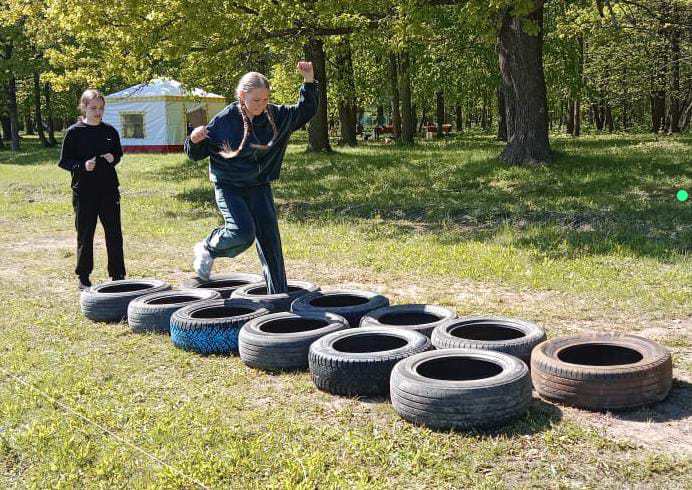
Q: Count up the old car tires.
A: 12